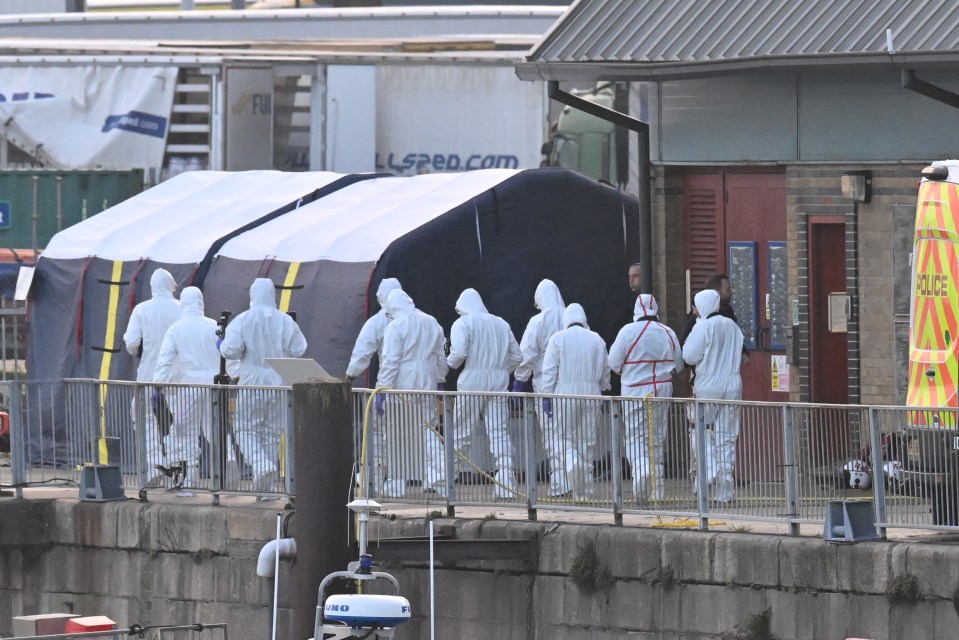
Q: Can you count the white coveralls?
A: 10